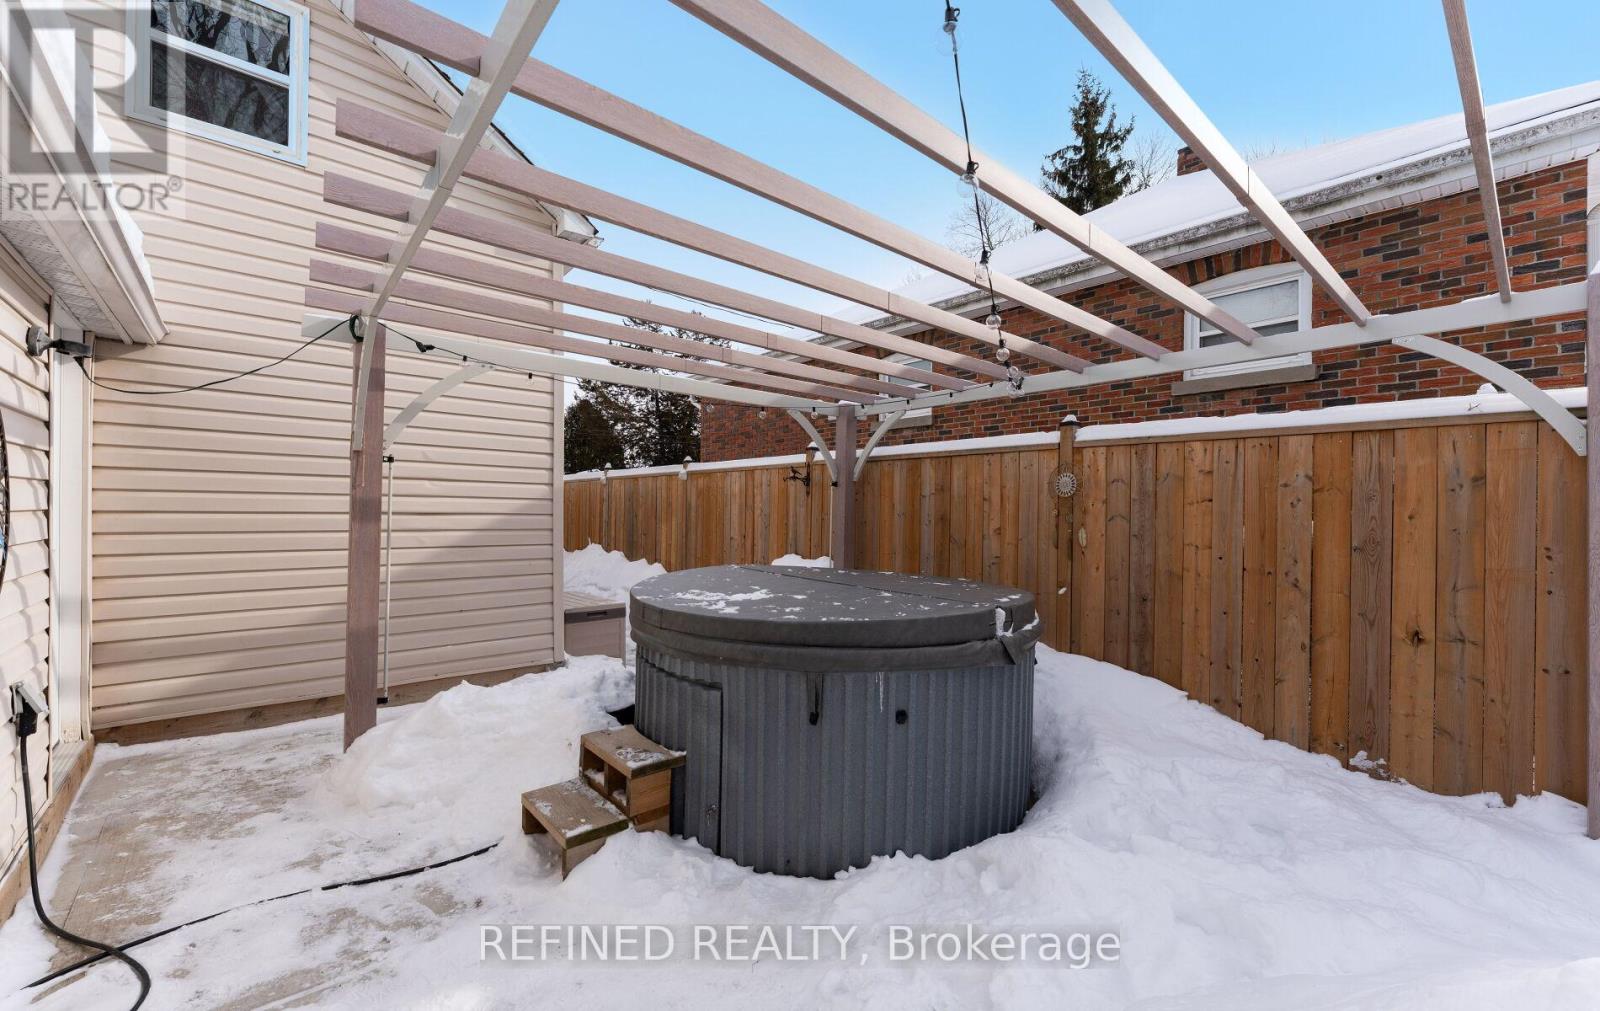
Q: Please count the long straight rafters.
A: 9